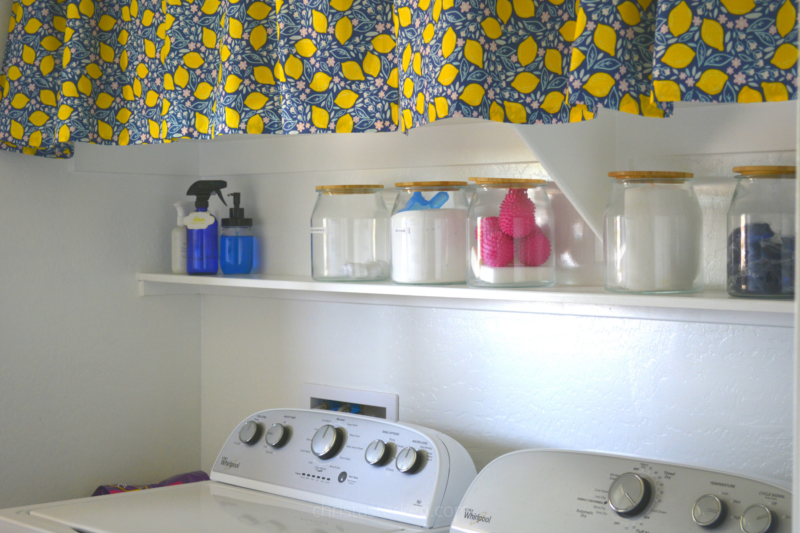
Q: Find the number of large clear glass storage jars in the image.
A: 5